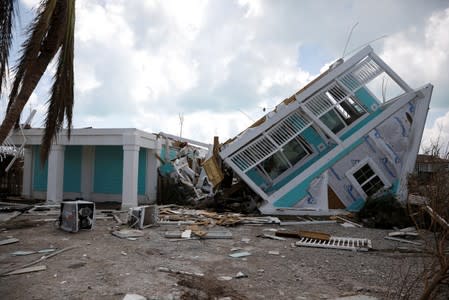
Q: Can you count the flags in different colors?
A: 0